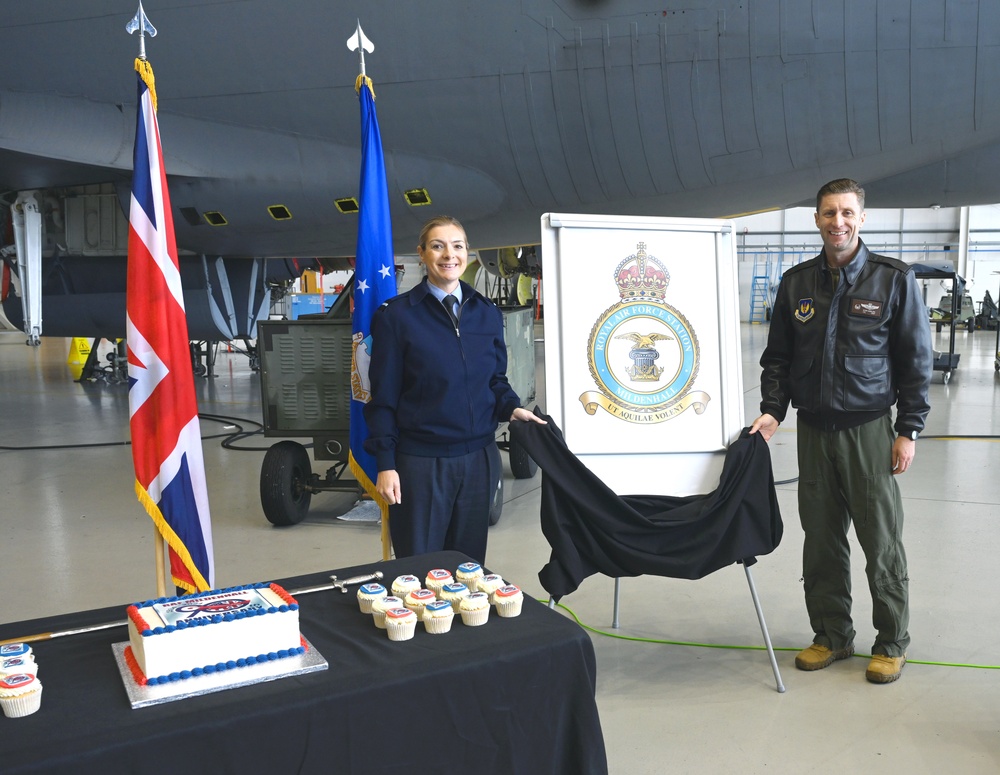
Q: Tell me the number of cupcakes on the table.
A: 15